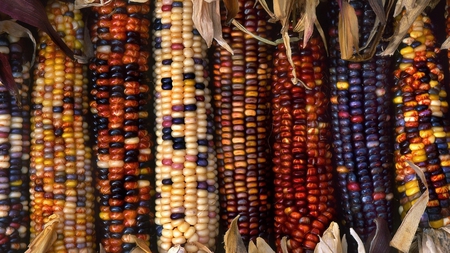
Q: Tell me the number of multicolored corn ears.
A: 8